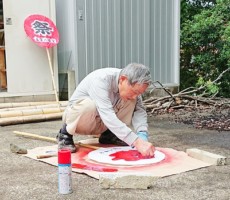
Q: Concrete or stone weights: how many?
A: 3